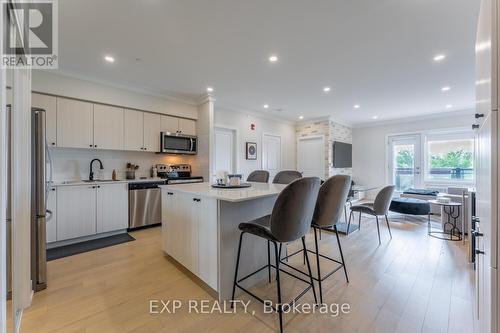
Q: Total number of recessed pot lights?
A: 11